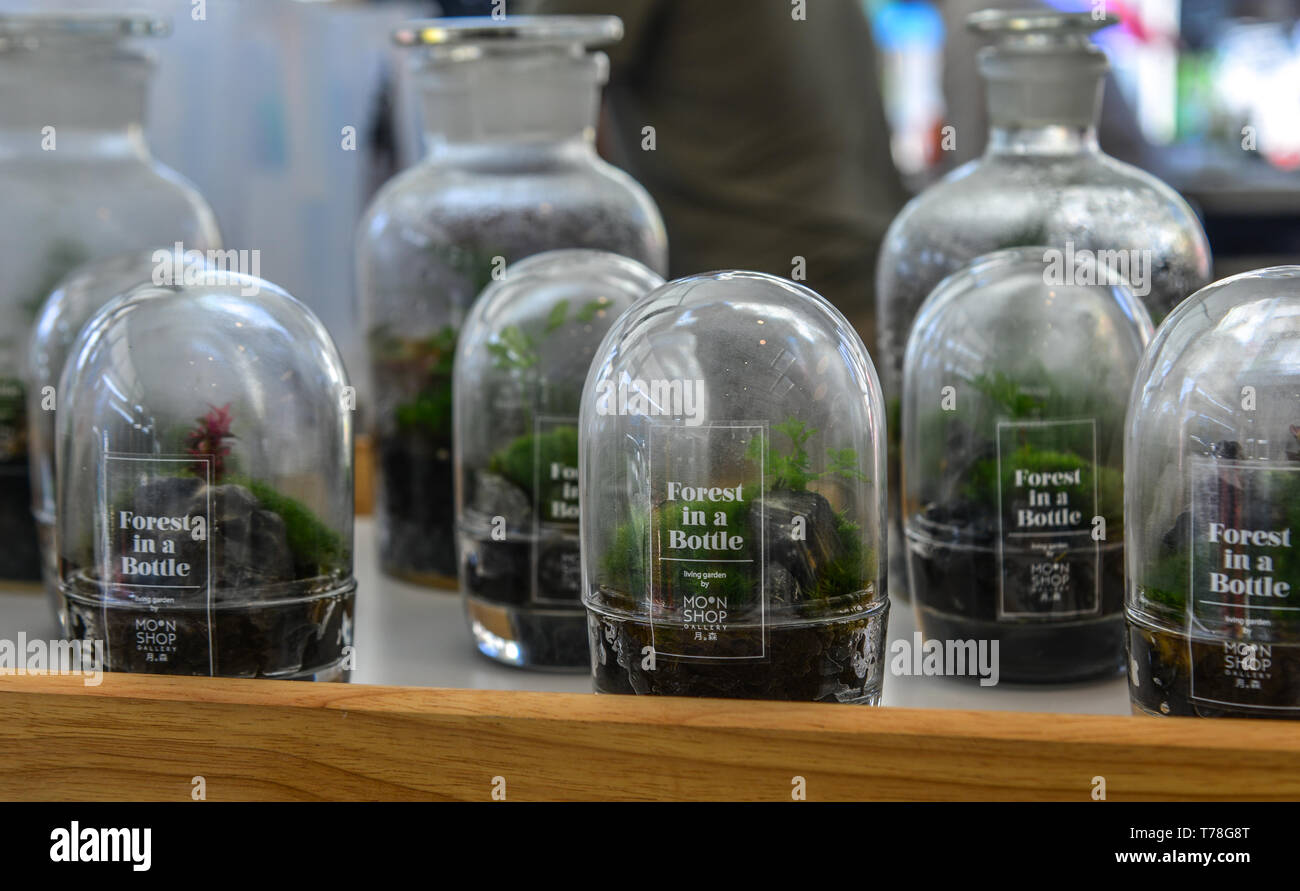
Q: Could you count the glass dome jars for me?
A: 6